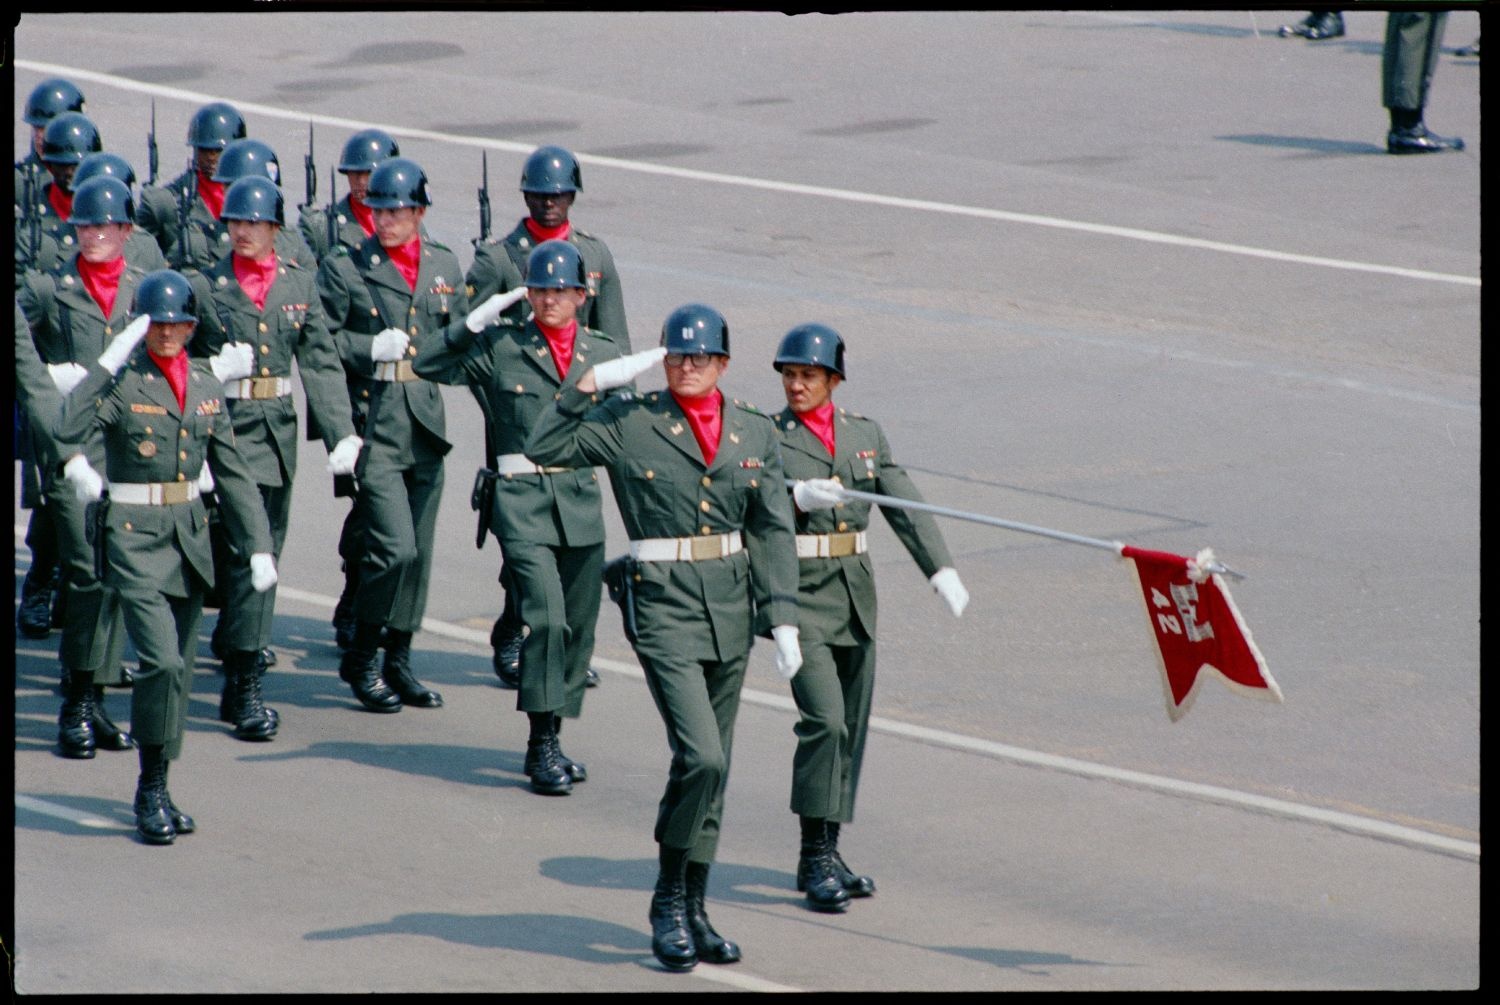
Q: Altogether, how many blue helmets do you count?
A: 14